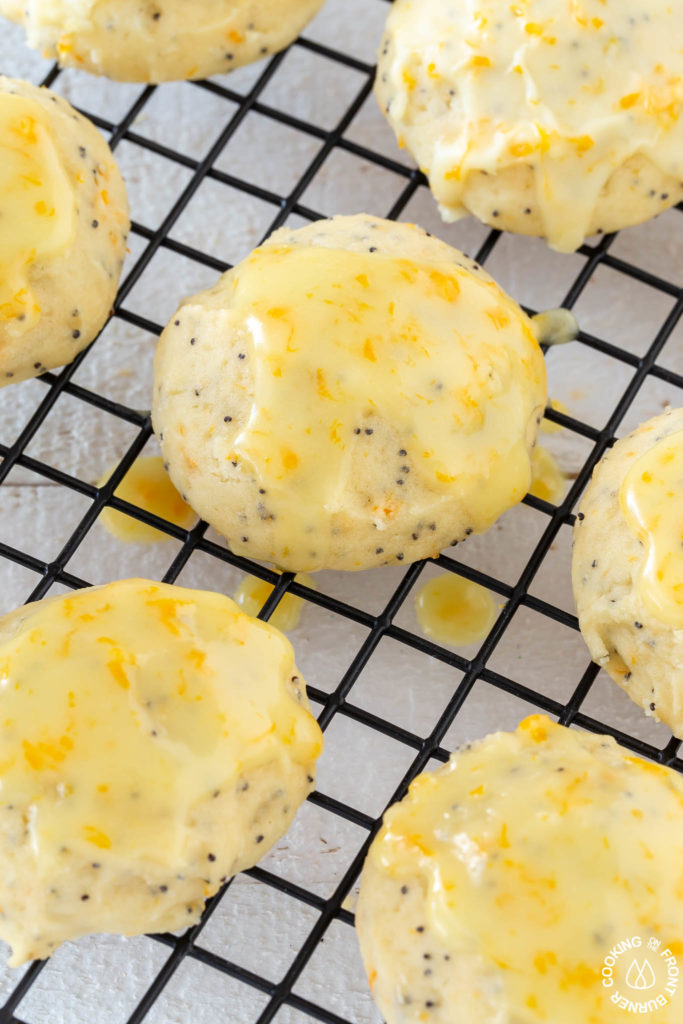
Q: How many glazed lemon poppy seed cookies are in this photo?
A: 7